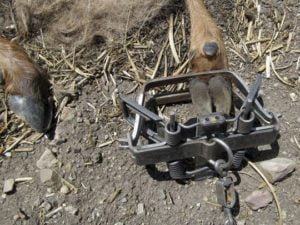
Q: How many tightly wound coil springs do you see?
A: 4